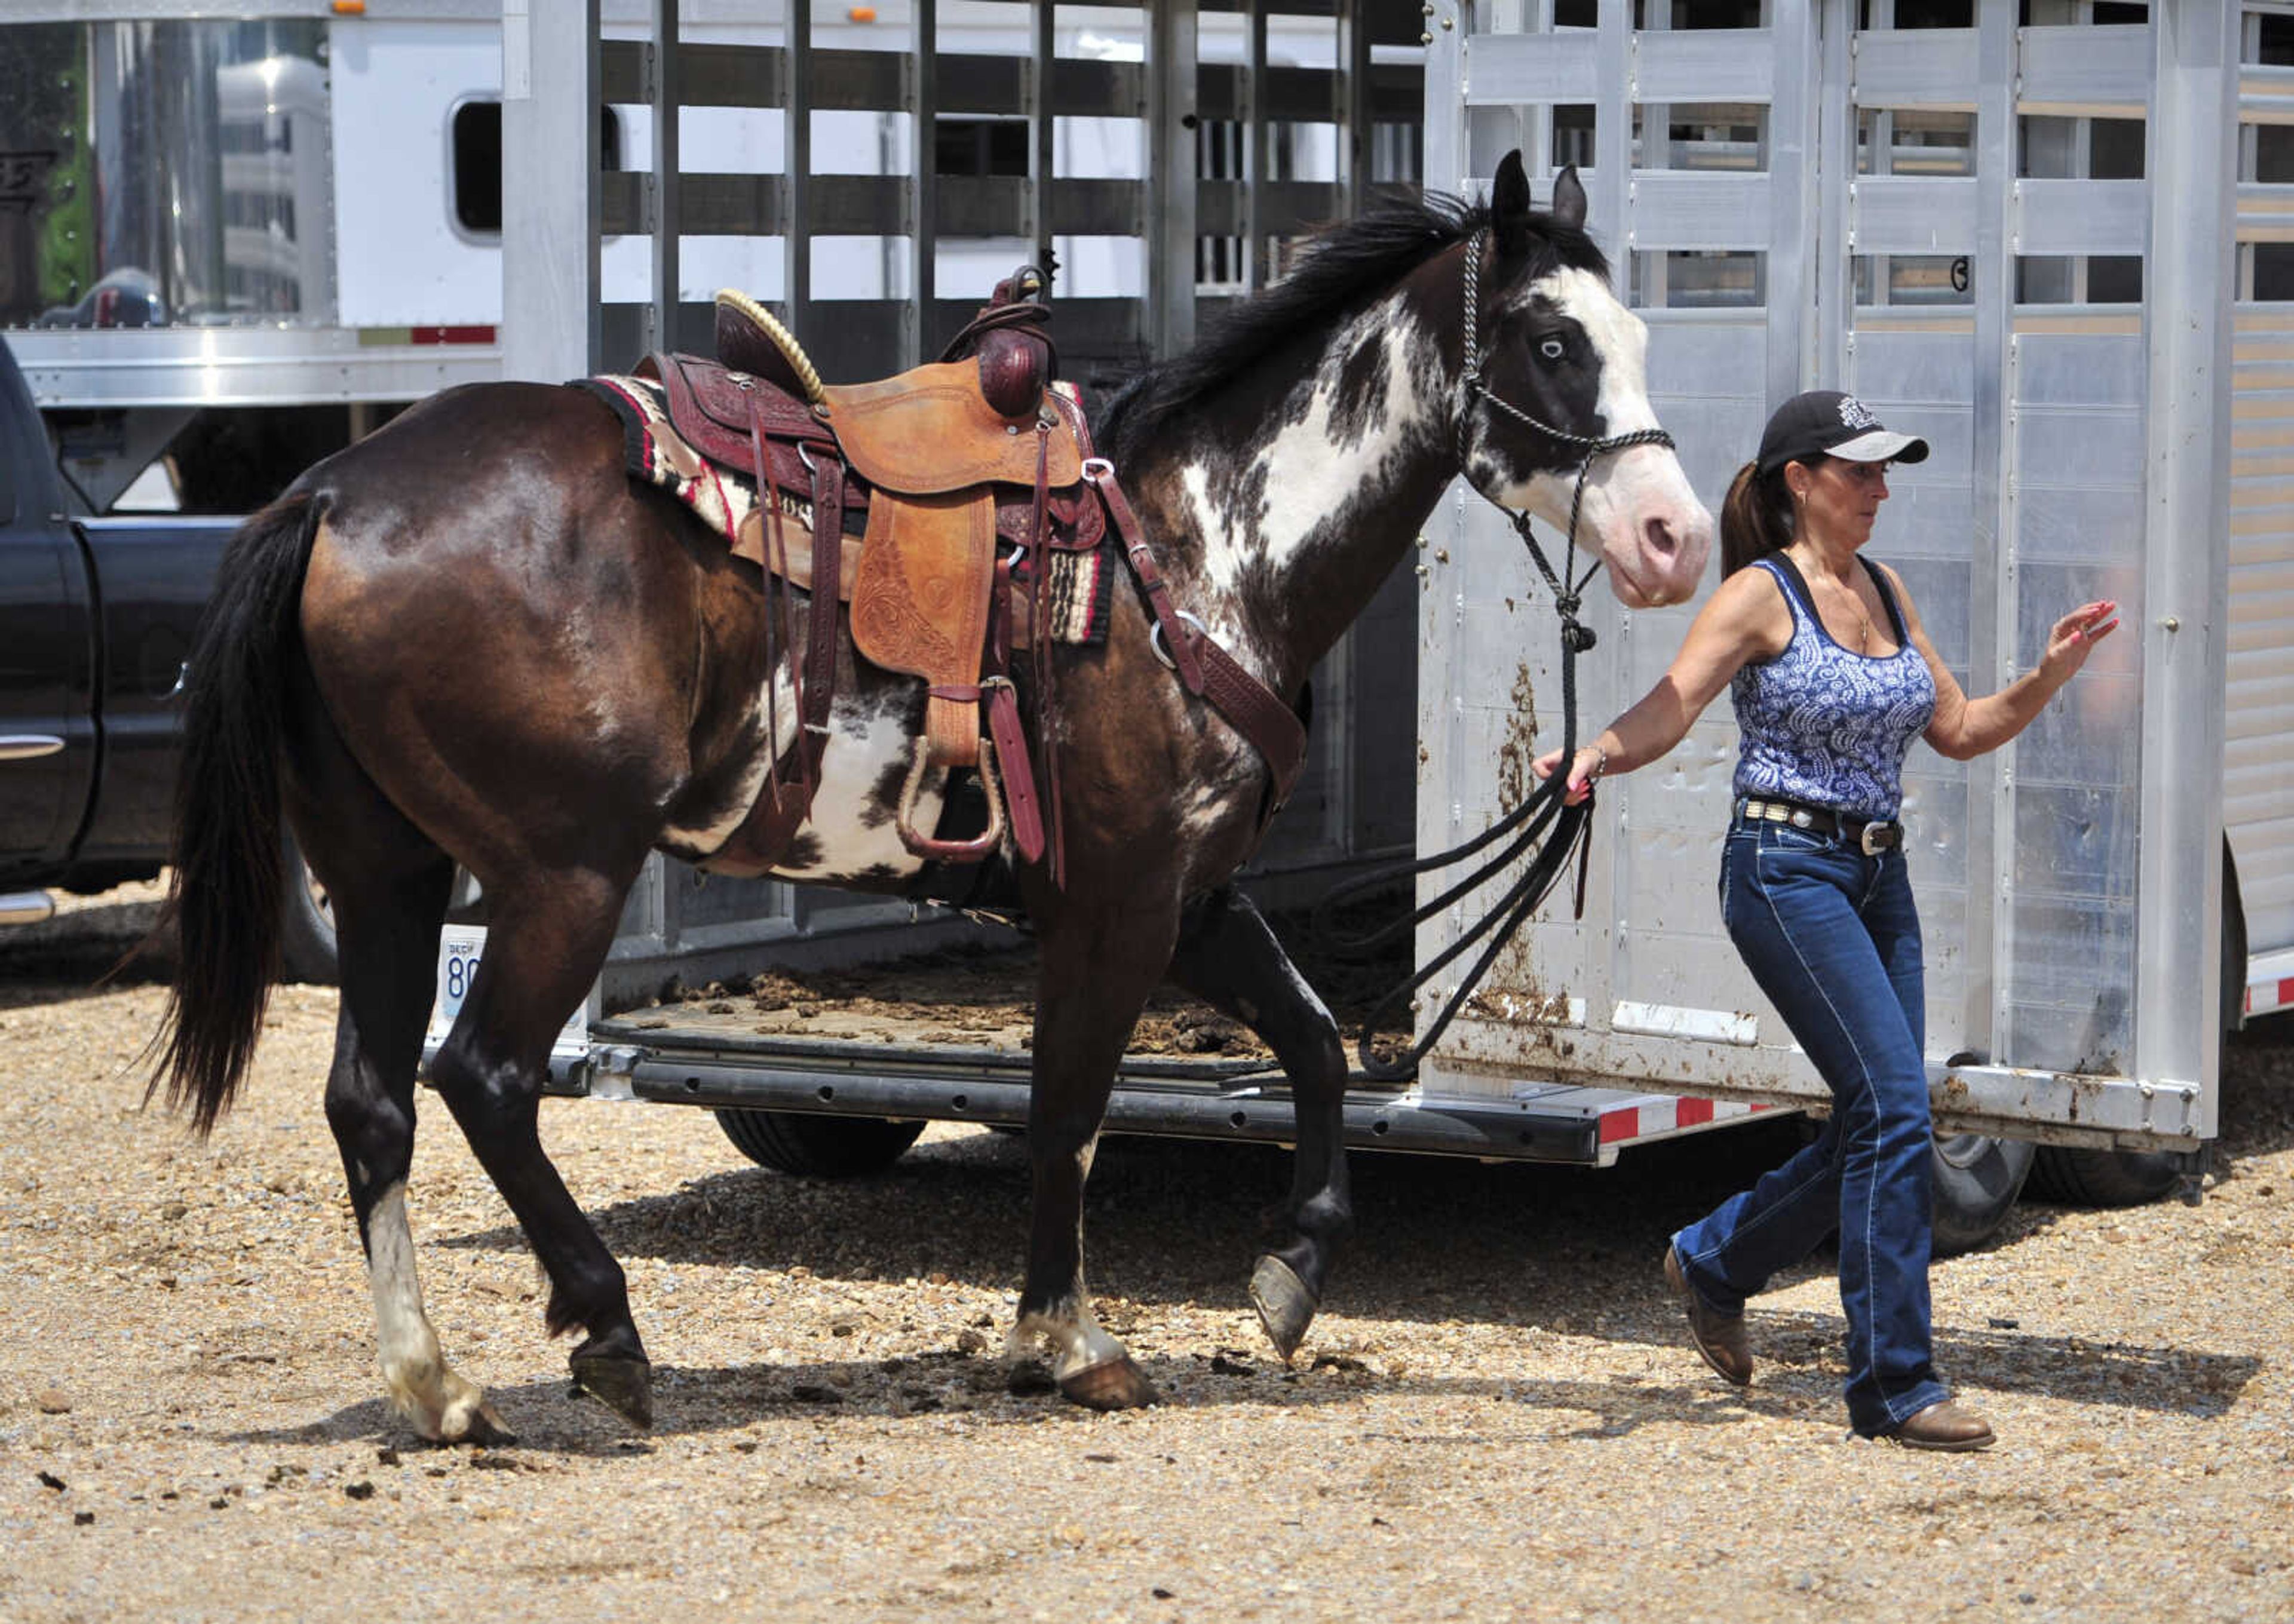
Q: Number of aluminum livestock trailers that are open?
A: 1